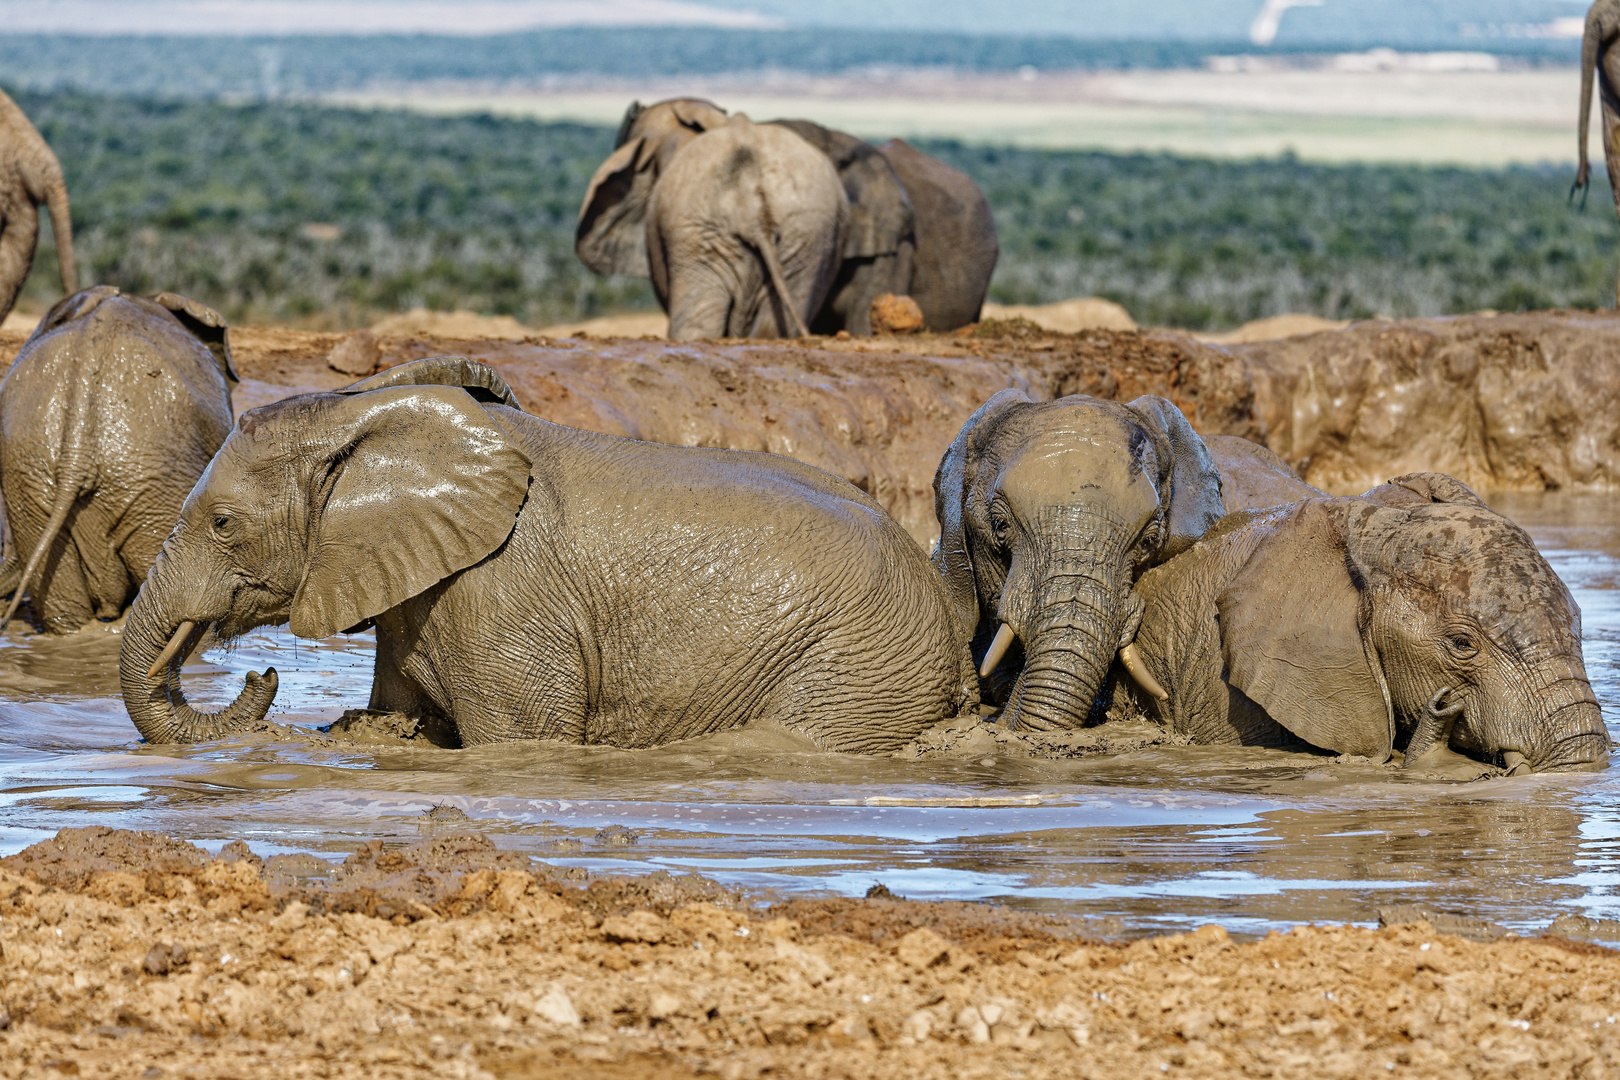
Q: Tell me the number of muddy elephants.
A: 4